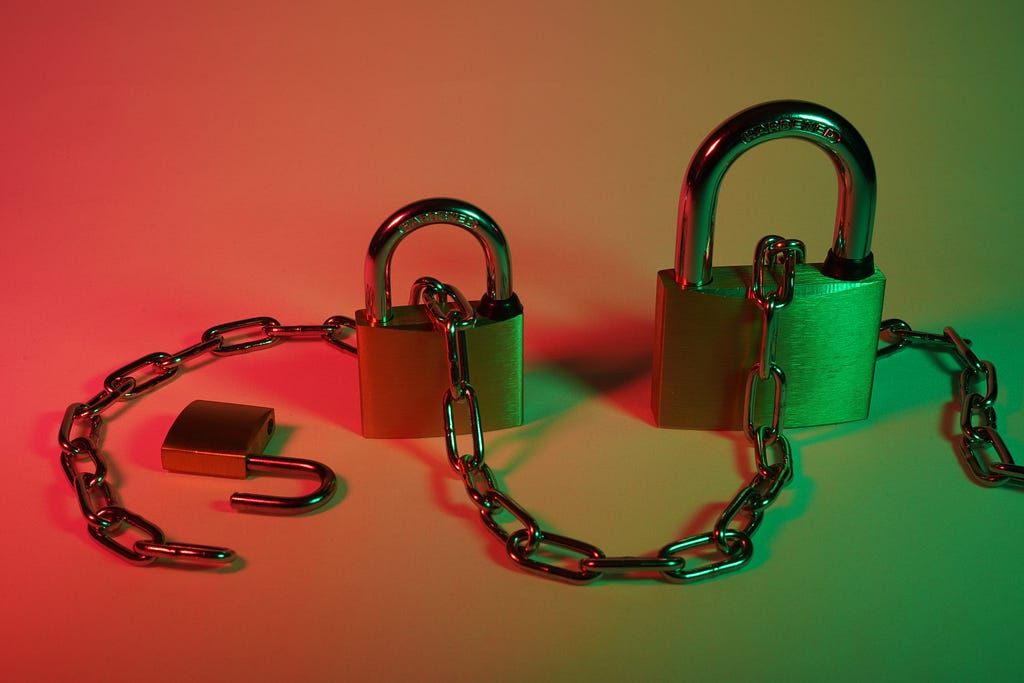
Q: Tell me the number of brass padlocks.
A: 3